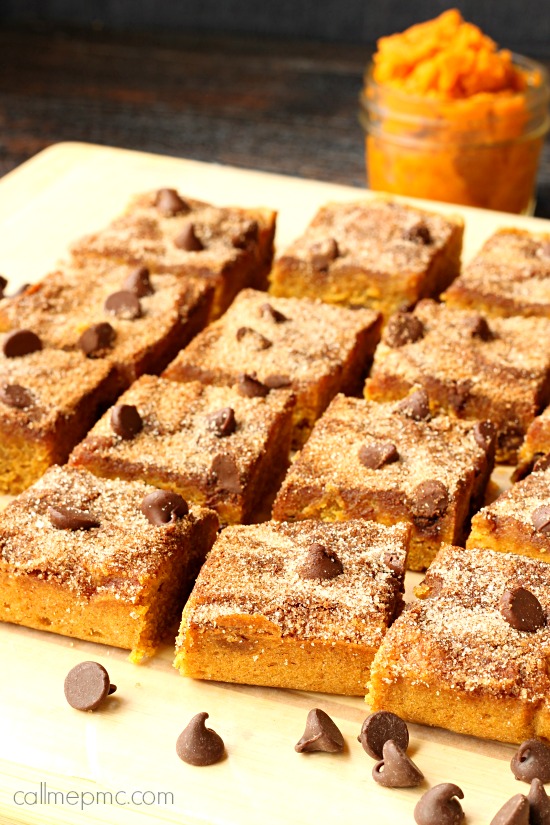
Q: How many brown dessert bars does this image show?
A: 14